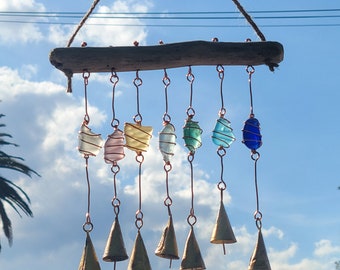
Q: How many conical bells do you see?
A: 7